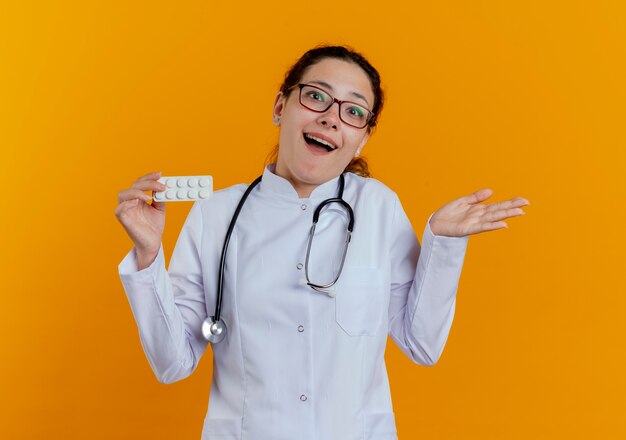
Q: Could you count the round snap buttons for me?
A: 4